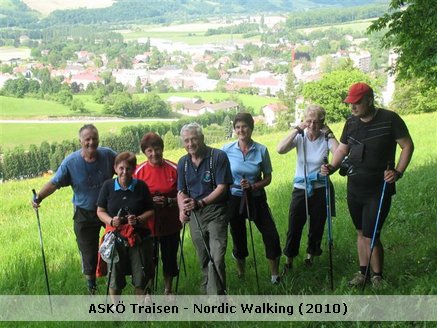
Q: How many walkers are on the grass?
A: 7